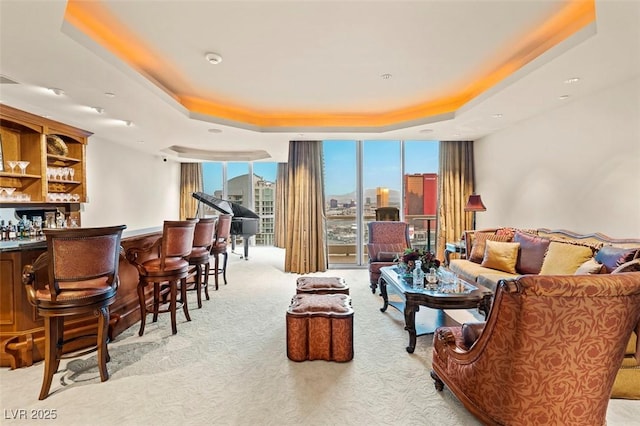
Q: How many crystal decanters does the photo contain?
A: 2